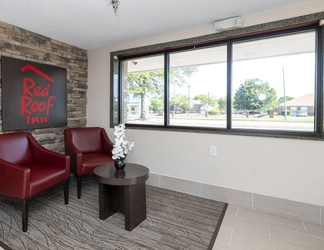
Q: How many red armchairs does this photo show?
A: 2